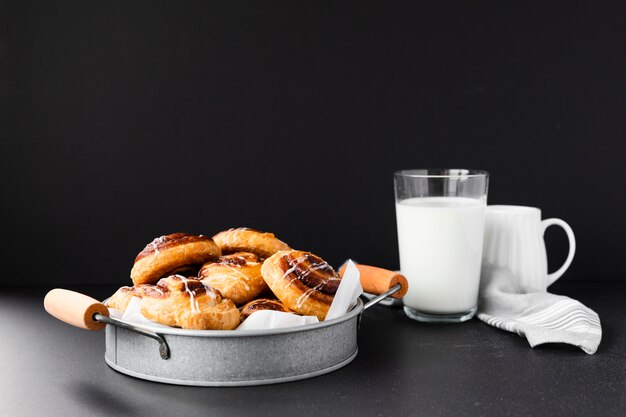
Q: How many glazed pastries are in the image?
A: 7